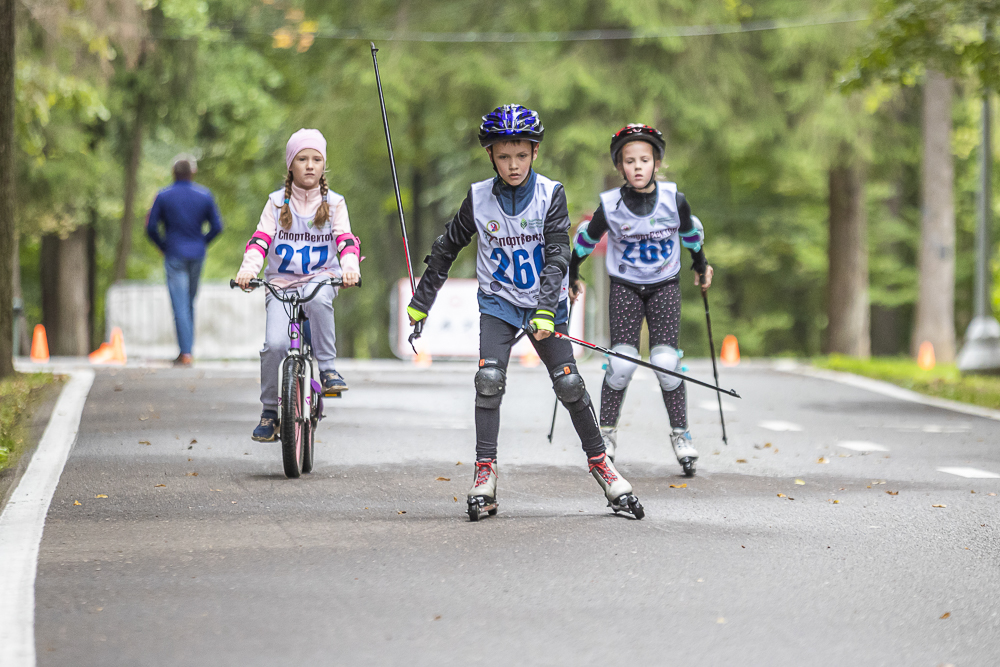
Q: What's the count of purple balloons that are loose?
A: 0